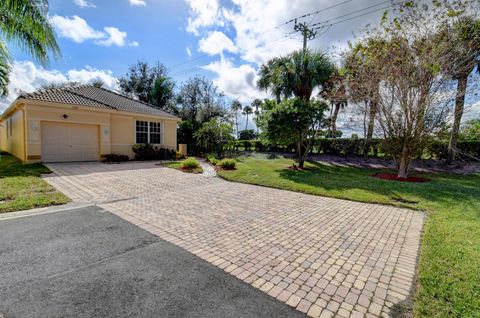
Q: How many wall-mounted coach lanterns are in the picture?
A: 2